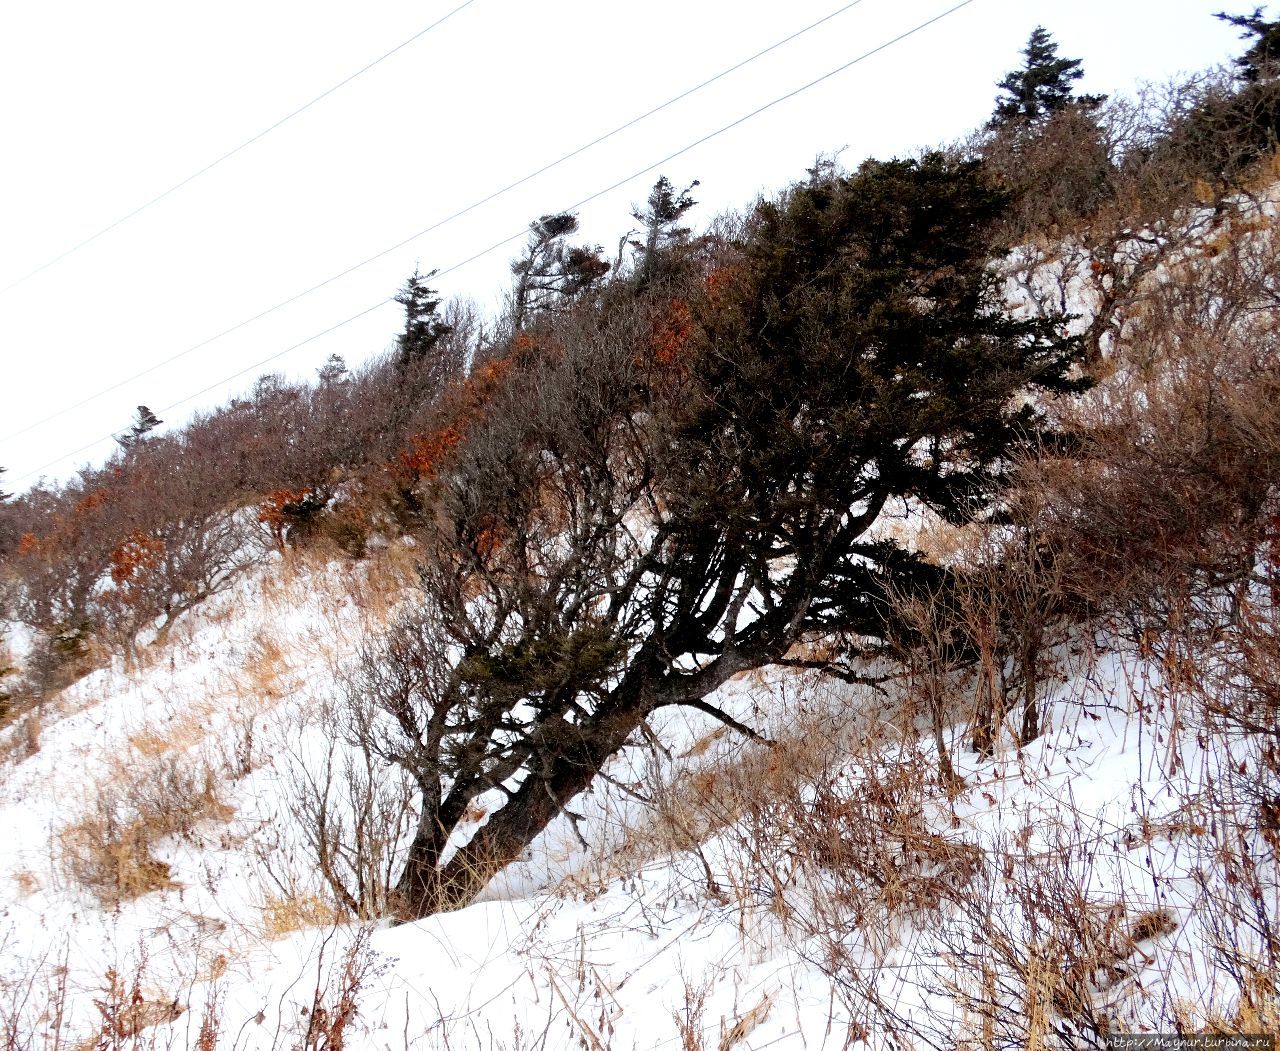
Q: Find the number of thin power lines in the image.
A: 3